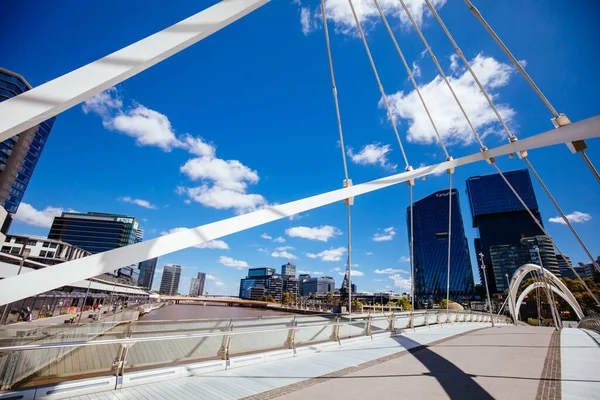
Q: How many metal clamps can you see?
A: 6